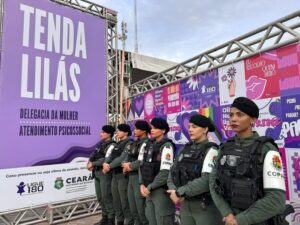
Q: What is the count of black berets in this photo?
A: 6